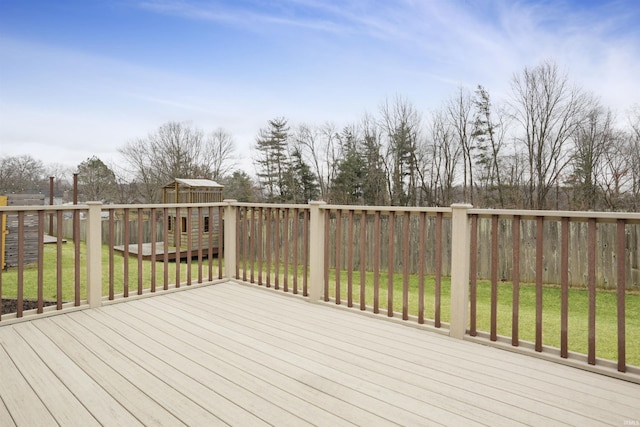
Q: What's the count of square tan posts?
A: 4